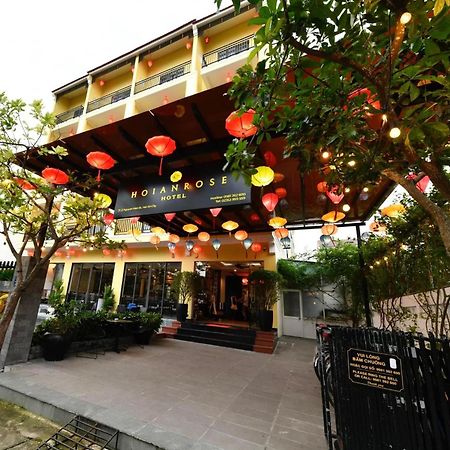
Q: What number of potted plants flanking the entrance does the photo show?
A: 2